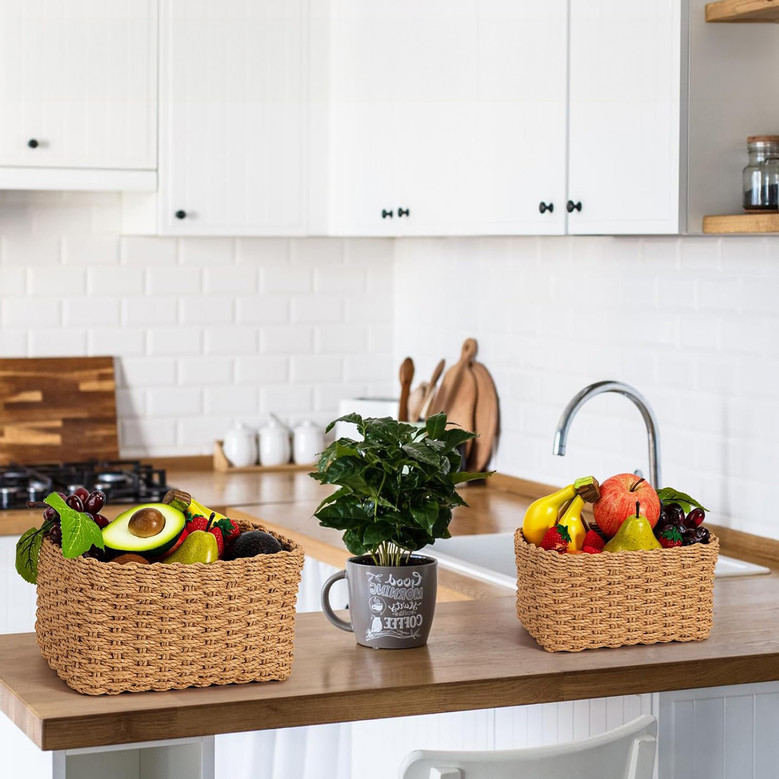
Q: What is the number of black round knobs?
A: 6